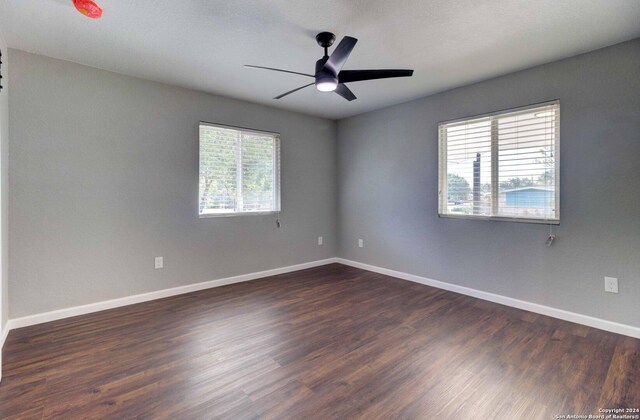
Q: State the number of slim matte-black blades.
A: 5